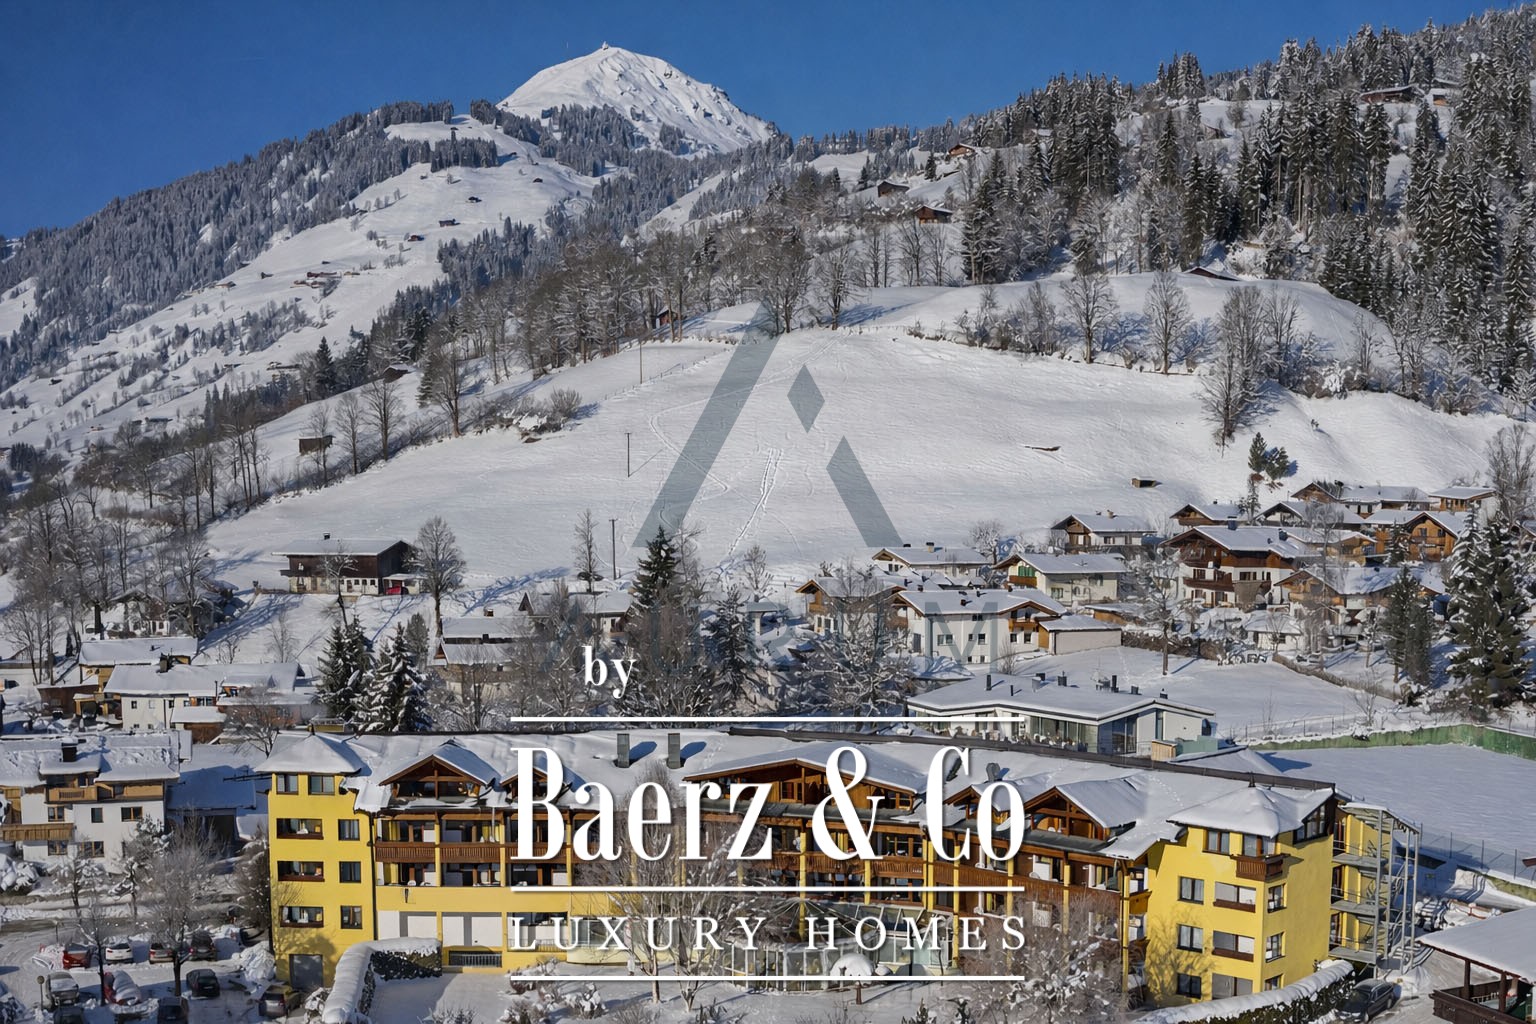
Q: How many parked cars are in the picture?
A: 11